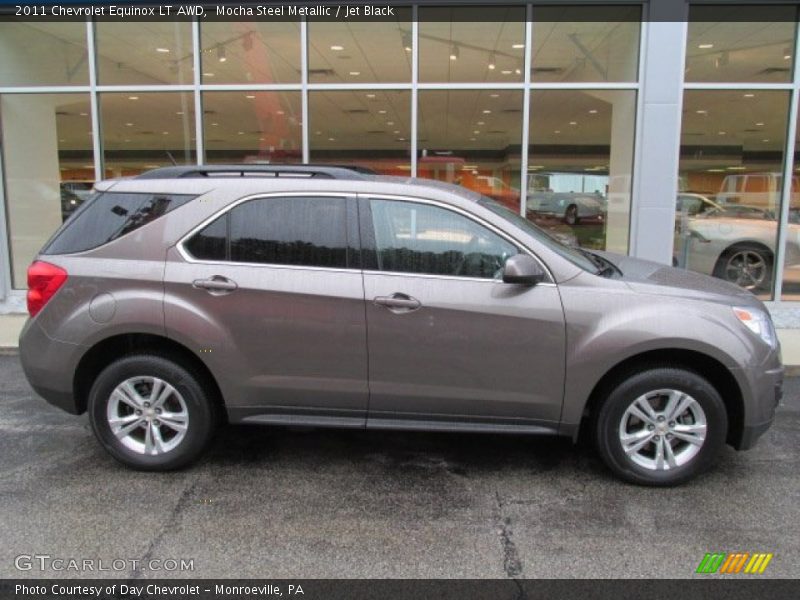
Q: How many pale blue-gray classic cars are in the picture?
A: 1